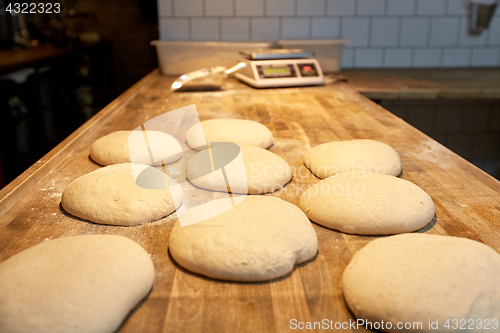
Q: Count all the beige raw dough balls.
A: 9